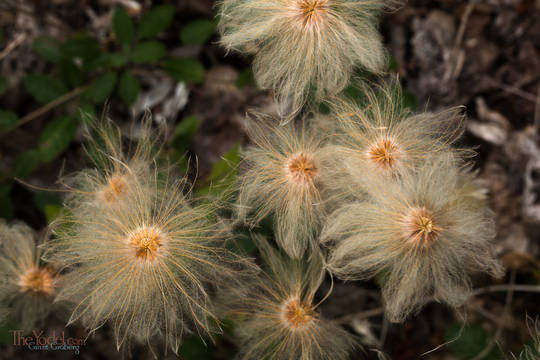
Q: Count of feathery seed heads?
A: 8